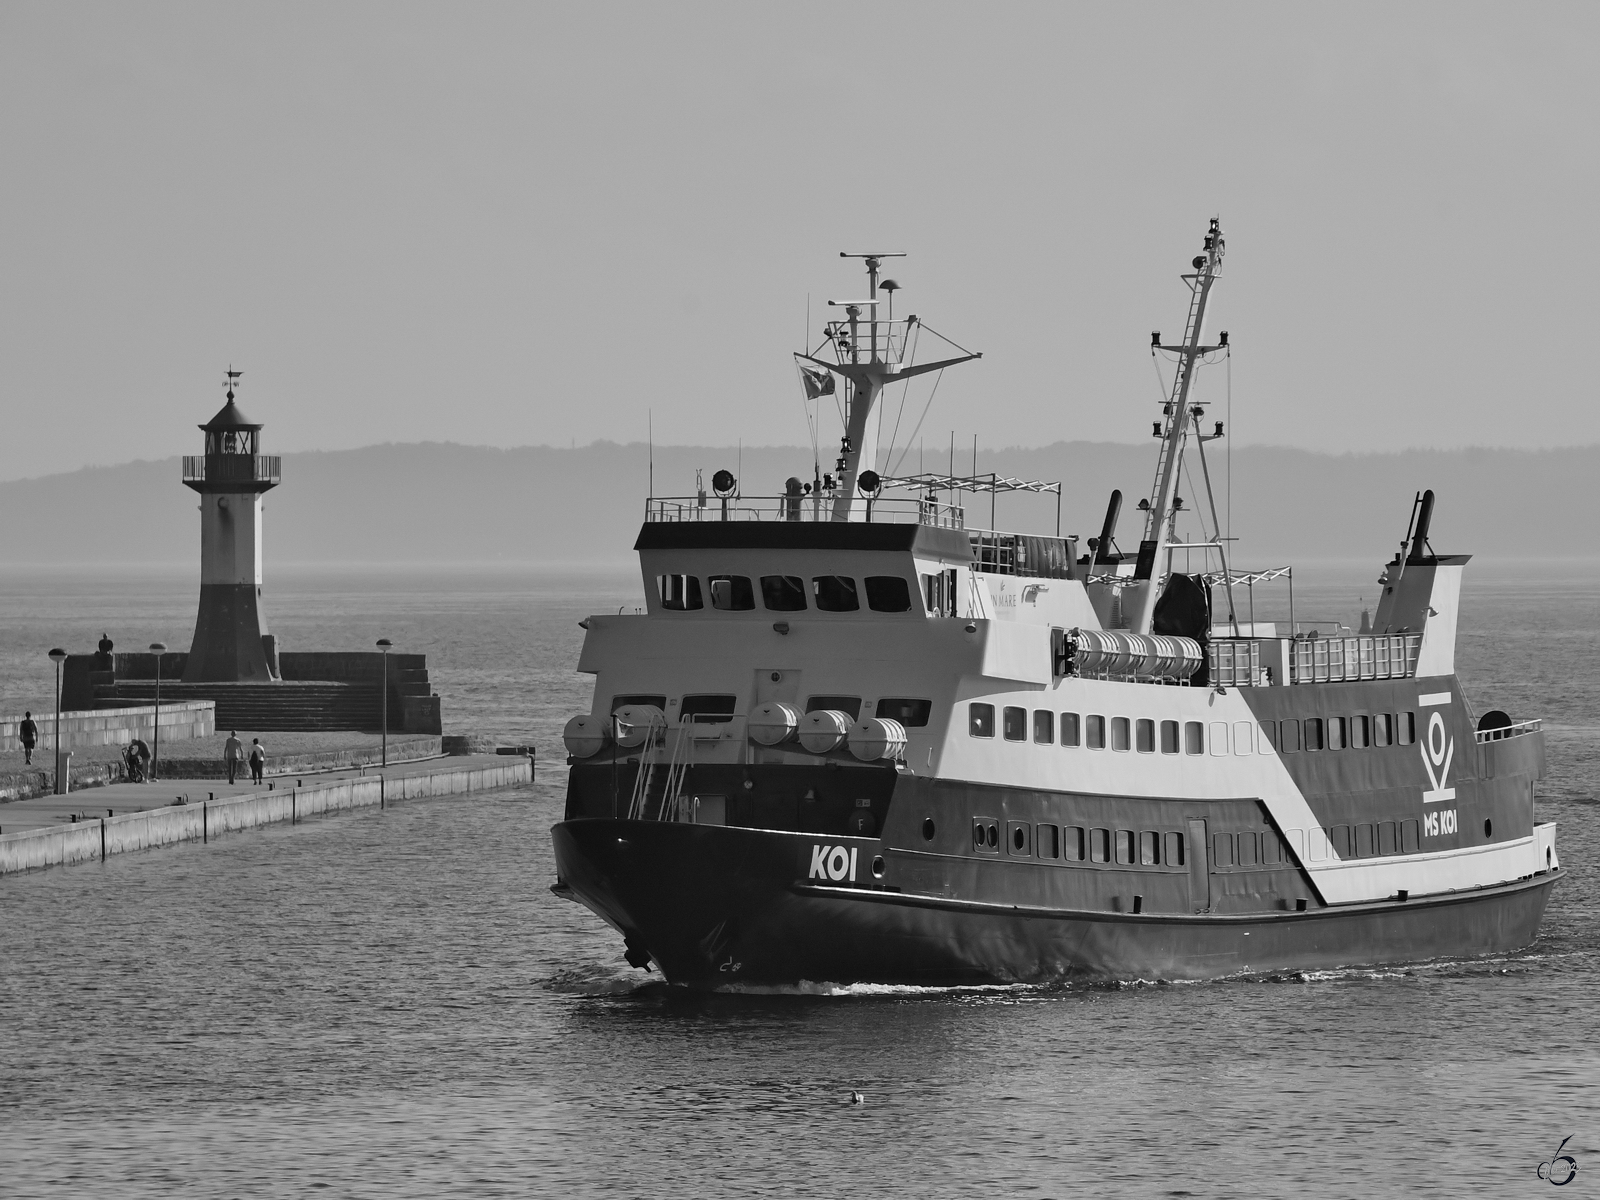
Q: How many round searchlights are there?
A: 2